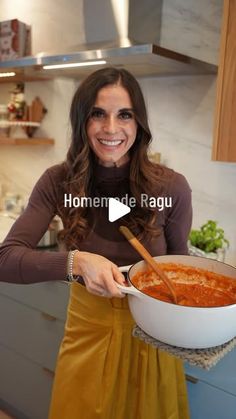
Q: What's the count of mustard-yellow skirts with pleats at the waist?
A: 1